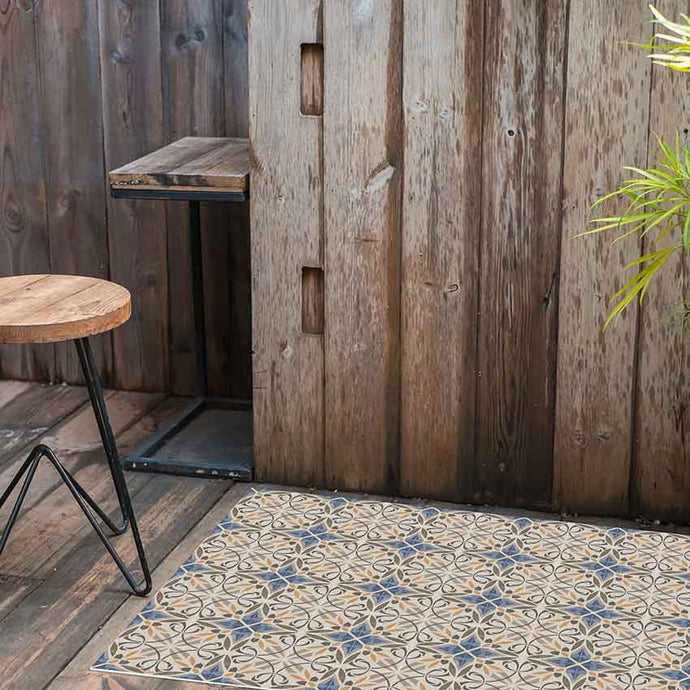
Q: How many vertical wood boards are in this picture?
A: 11